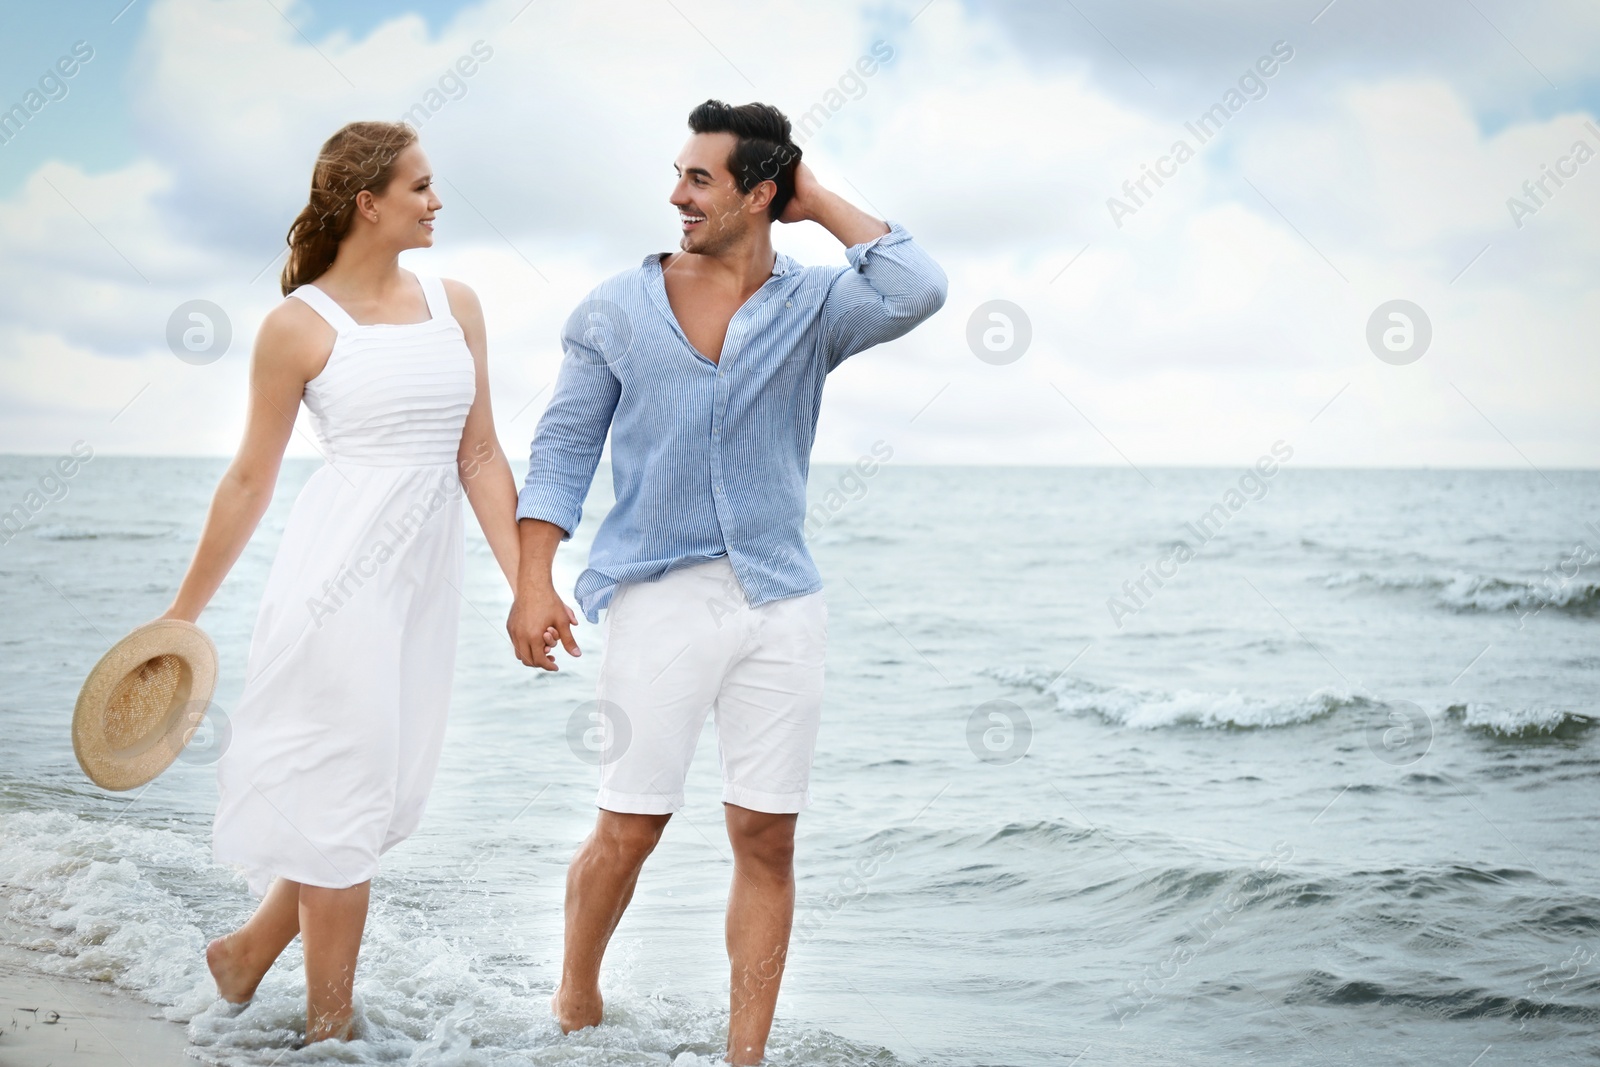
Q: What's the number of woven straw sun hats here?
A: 1